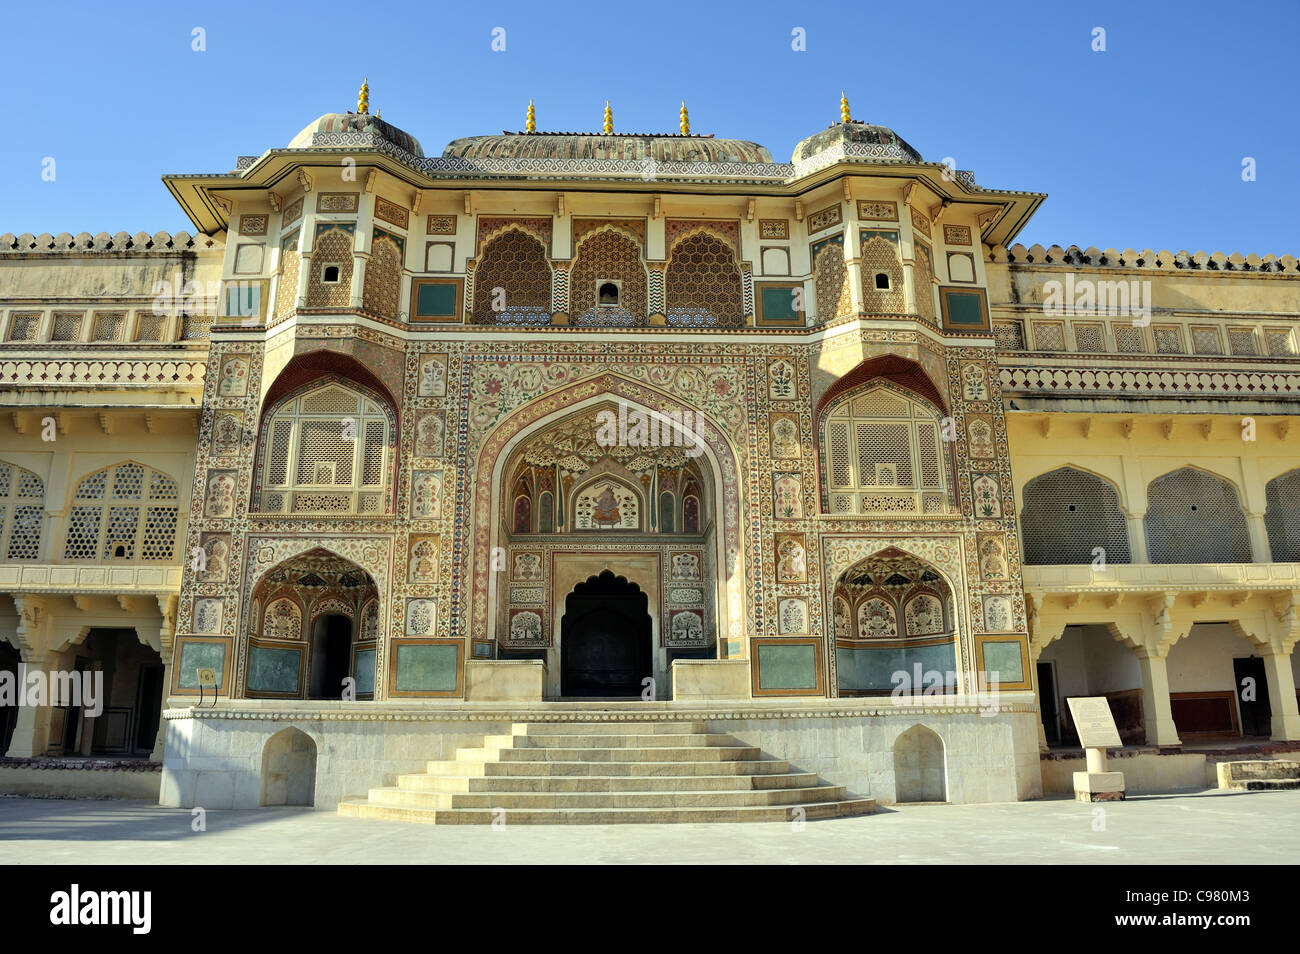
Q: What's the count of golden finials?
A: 5